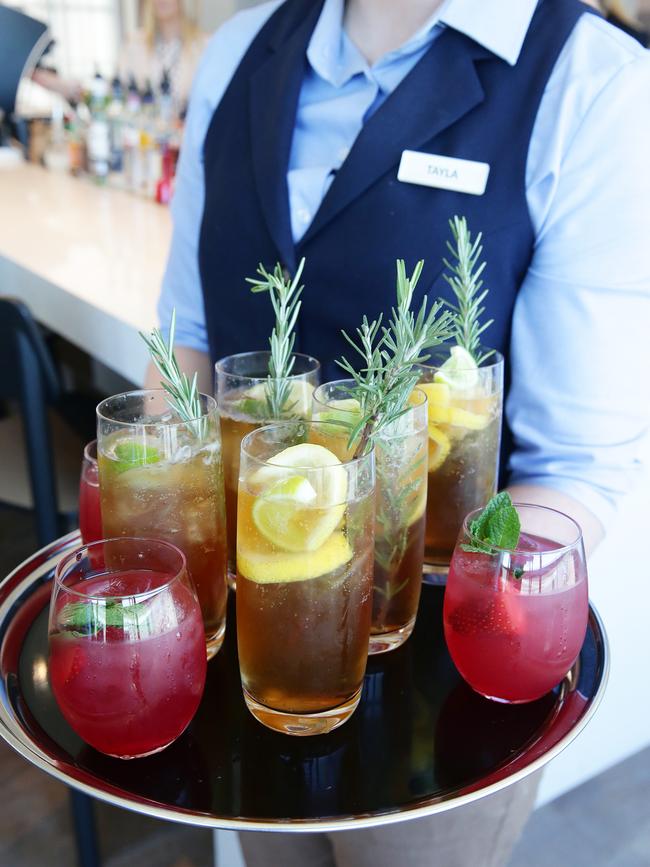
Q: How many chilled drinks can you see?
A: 8